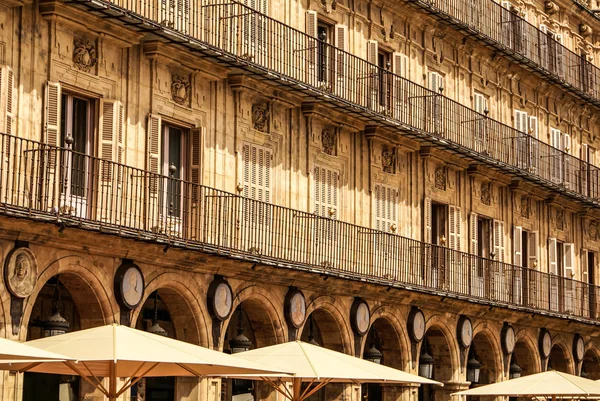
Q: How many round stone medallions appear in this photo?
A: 10